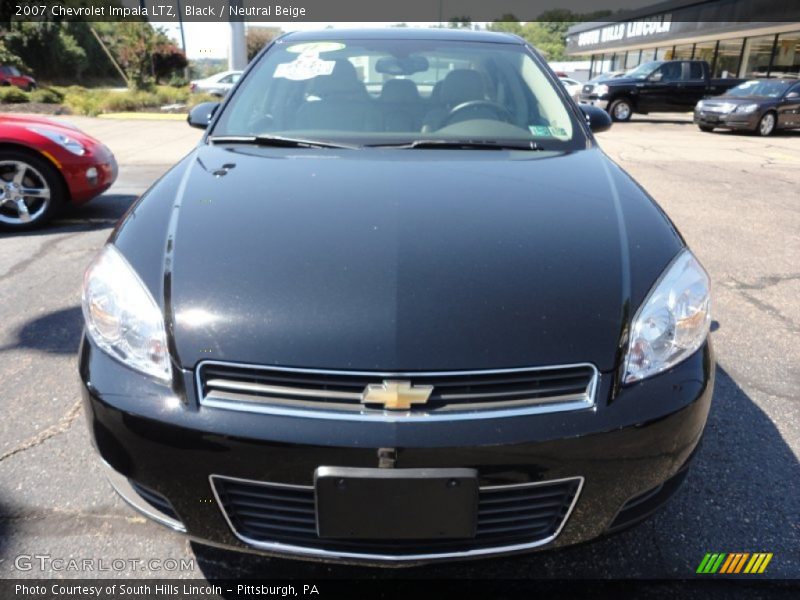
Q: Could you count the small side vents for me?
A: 2